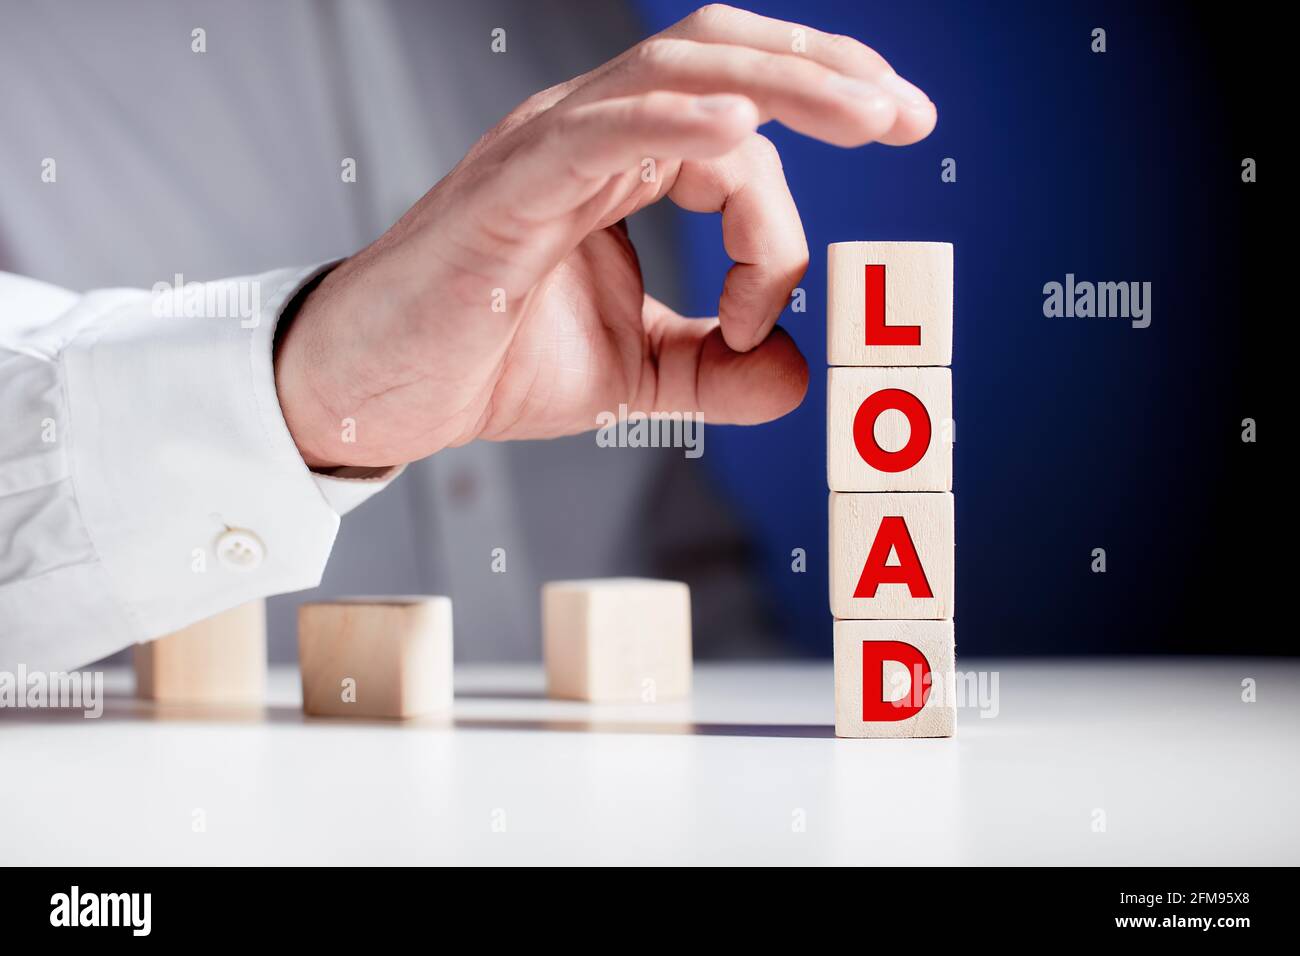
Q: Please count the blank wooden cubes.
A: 3